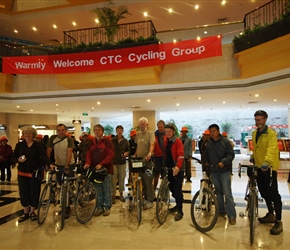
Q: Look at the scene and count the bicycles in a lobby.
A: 7